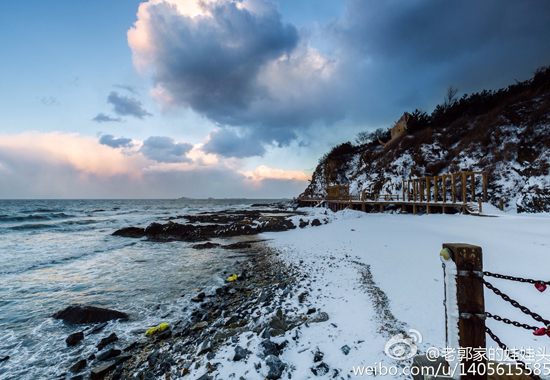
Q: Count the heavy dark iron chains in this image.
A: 4